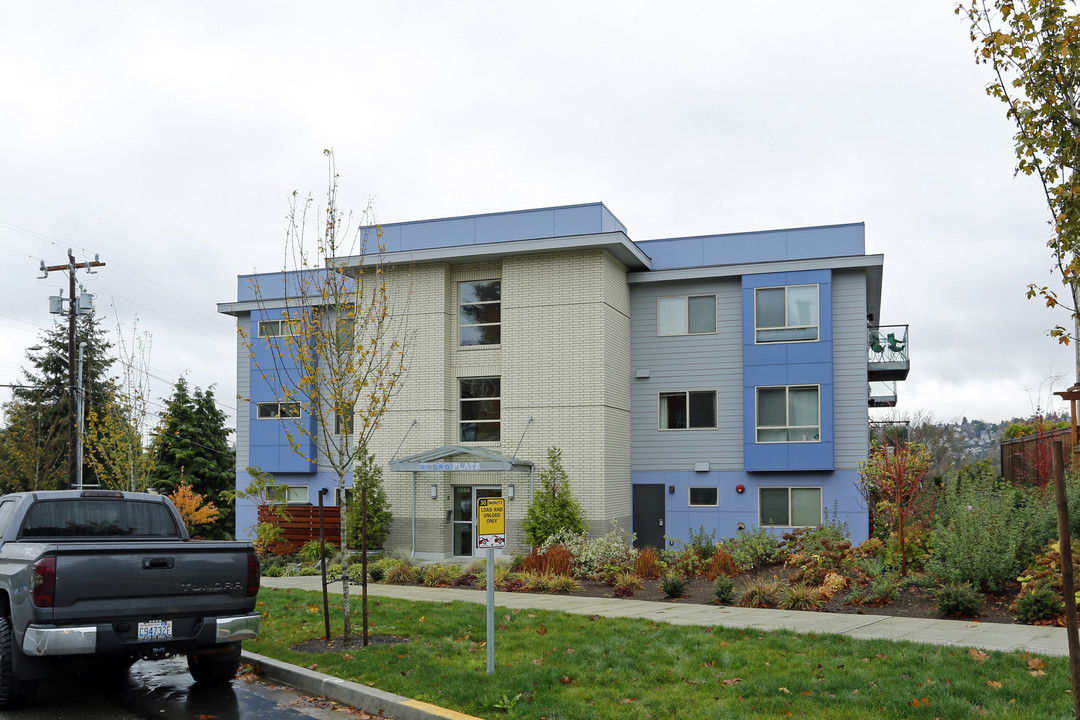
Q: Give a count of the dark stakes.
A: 3